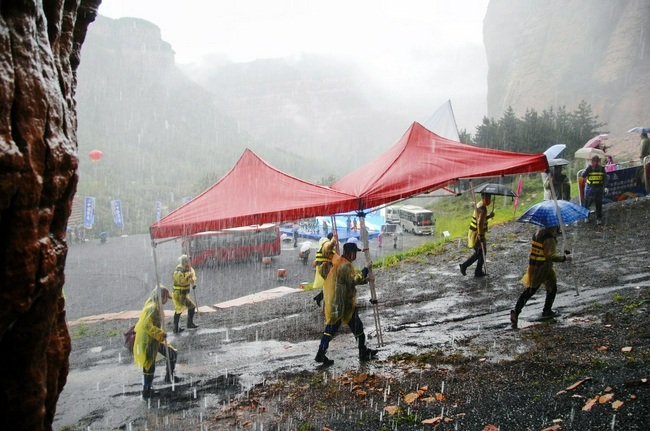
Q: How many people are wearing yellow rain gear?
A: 6